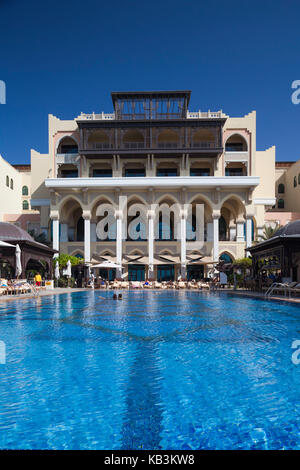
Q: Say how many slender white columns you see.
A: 7